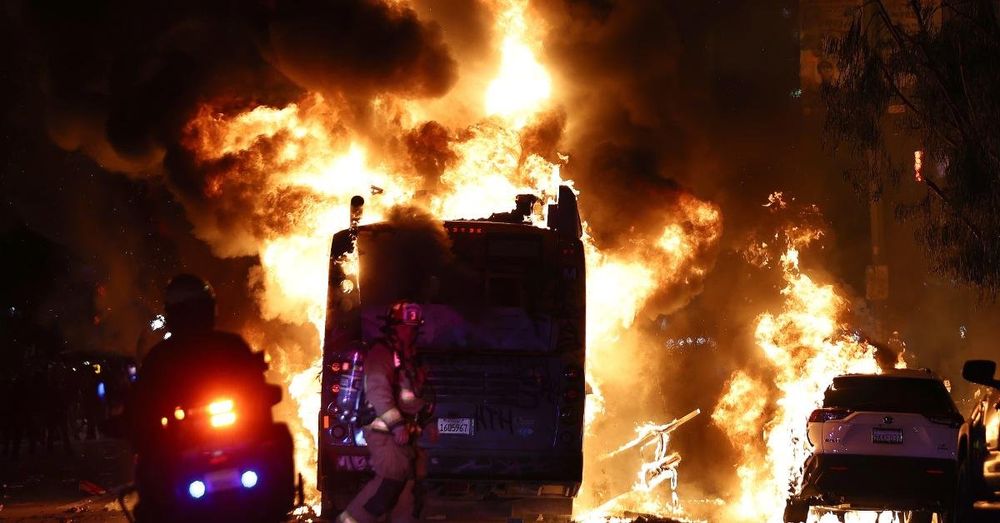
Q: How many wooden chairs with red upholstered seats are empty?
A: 0